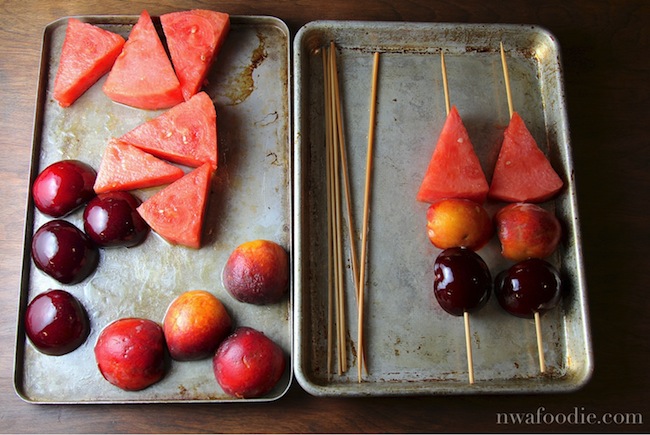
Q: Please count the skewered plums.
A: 2